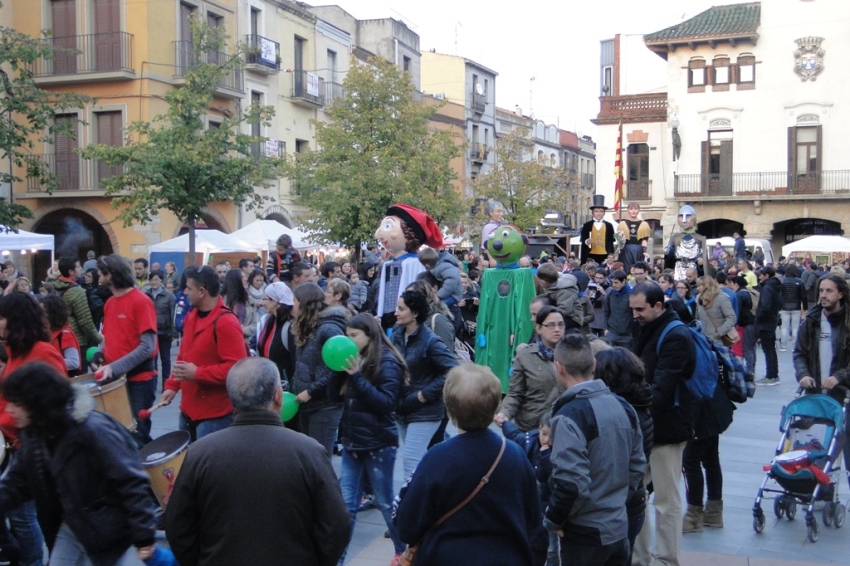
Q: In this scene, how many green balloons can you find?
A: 3